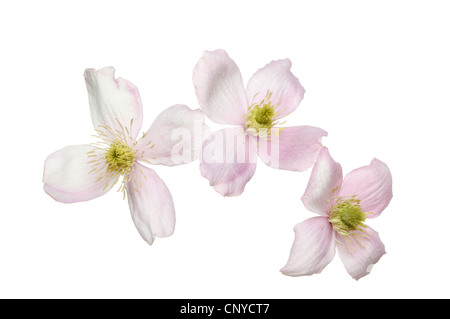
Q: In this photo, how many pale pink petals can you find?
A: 12